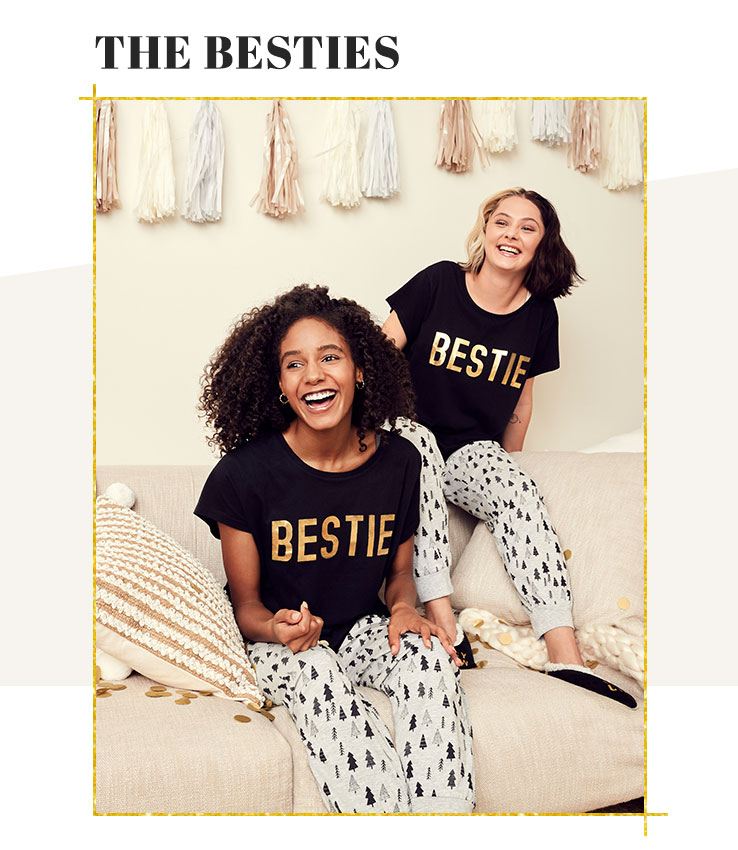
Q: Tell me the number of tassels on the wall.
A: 11